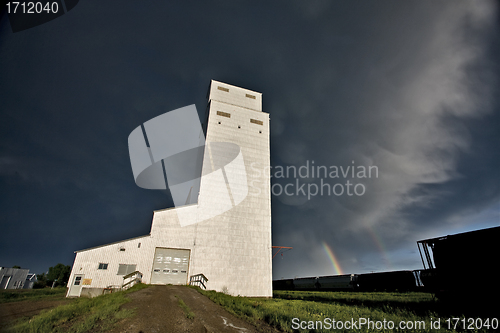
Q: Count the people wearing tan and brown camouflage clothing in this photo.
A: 0